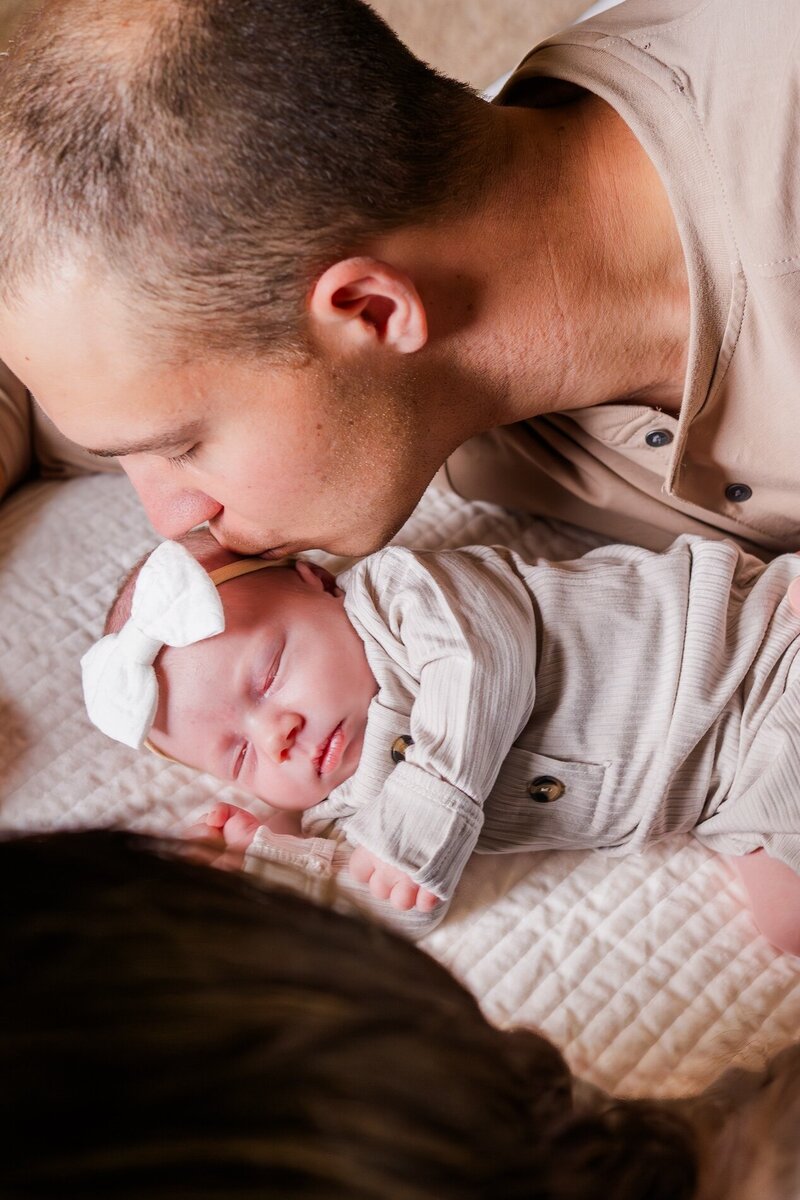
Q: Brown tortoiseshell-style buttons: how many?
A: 2